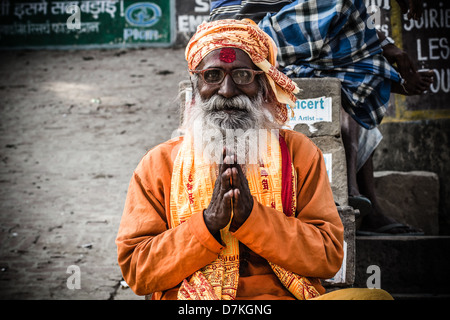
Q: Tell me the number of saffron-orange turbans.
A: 1